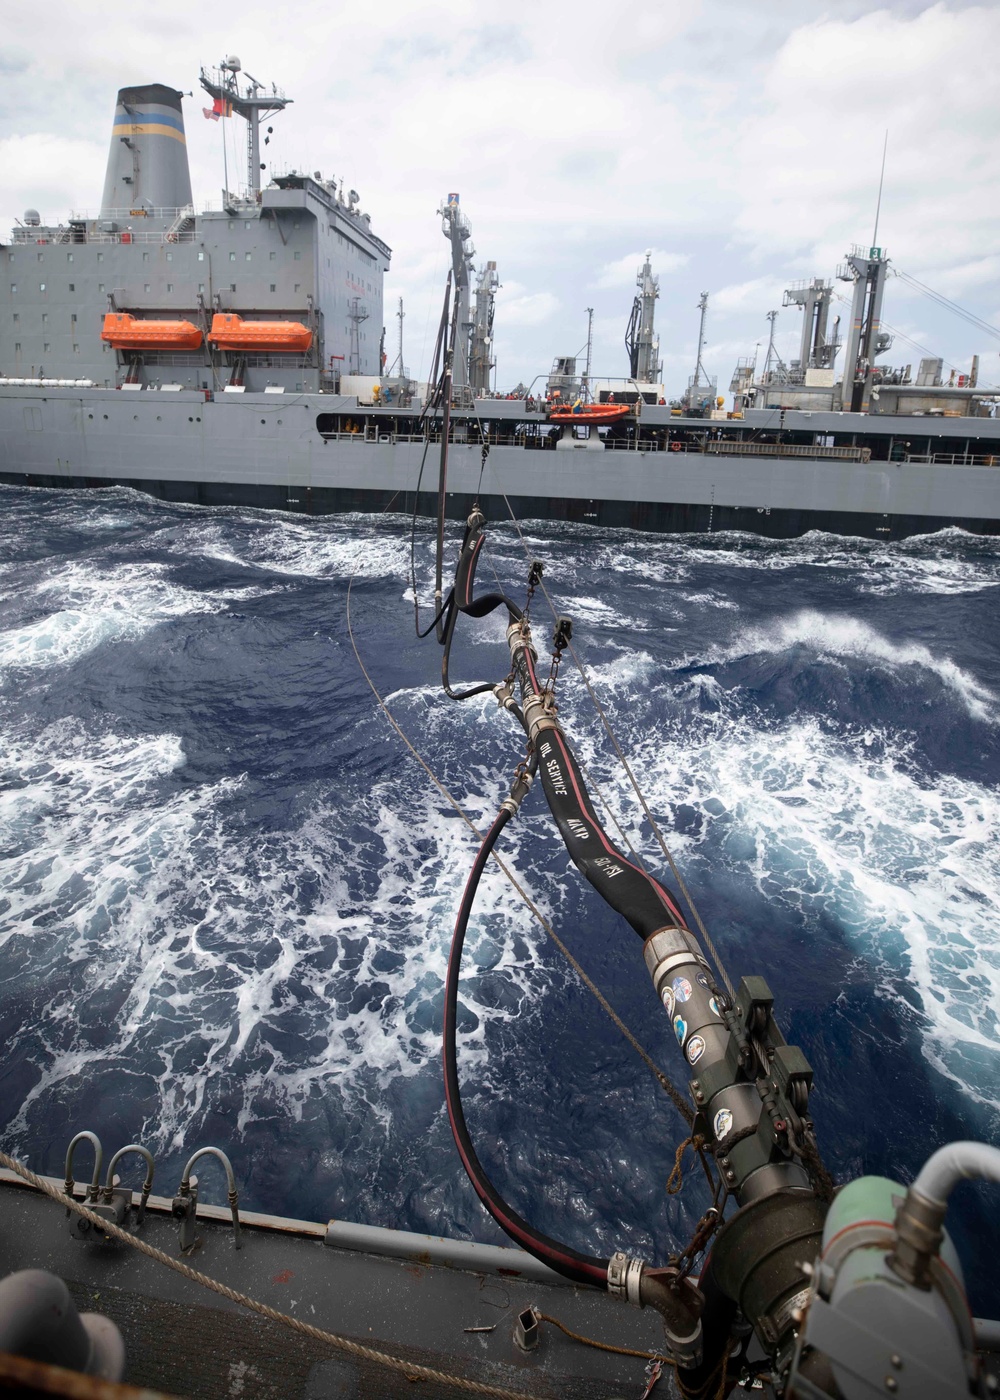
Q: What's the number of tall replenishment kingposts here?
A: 5